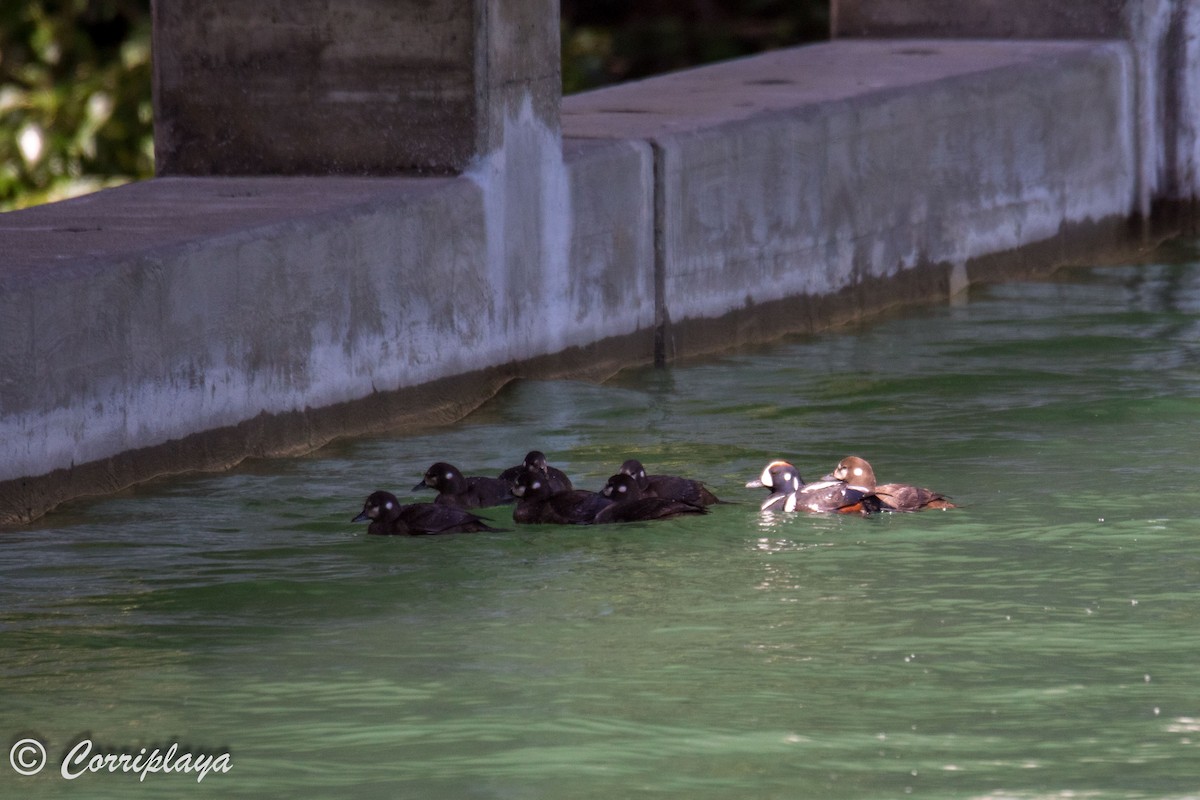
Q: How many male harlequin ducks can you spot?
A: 1